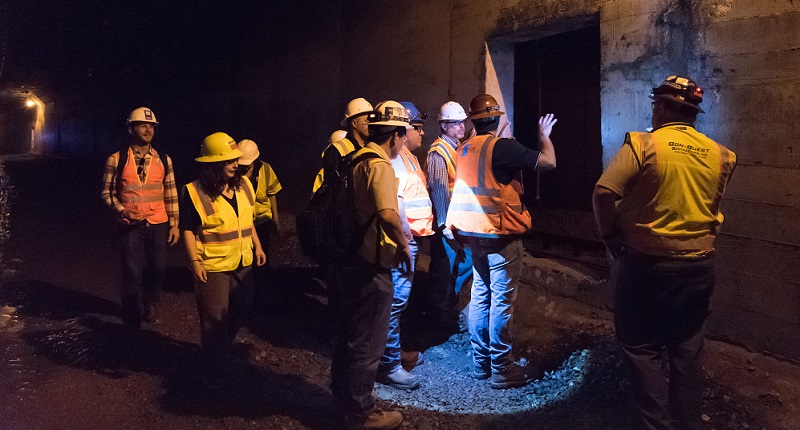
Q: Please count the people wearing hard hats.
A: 10